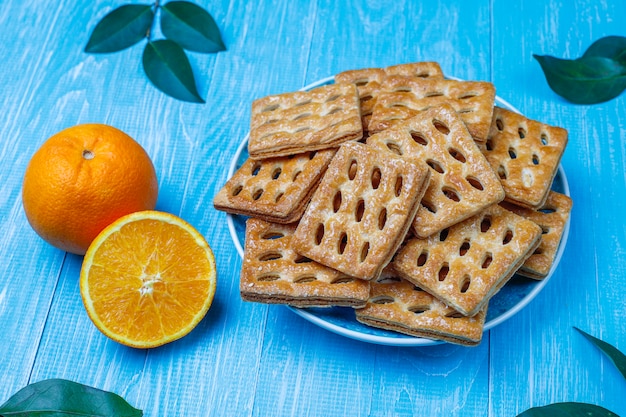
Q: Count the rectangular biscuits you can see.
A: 11